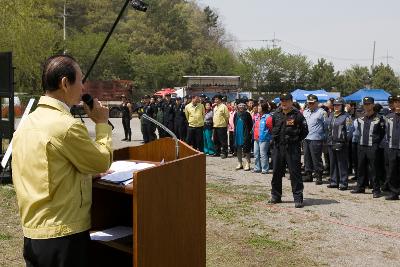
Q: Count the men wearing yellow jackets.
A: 3